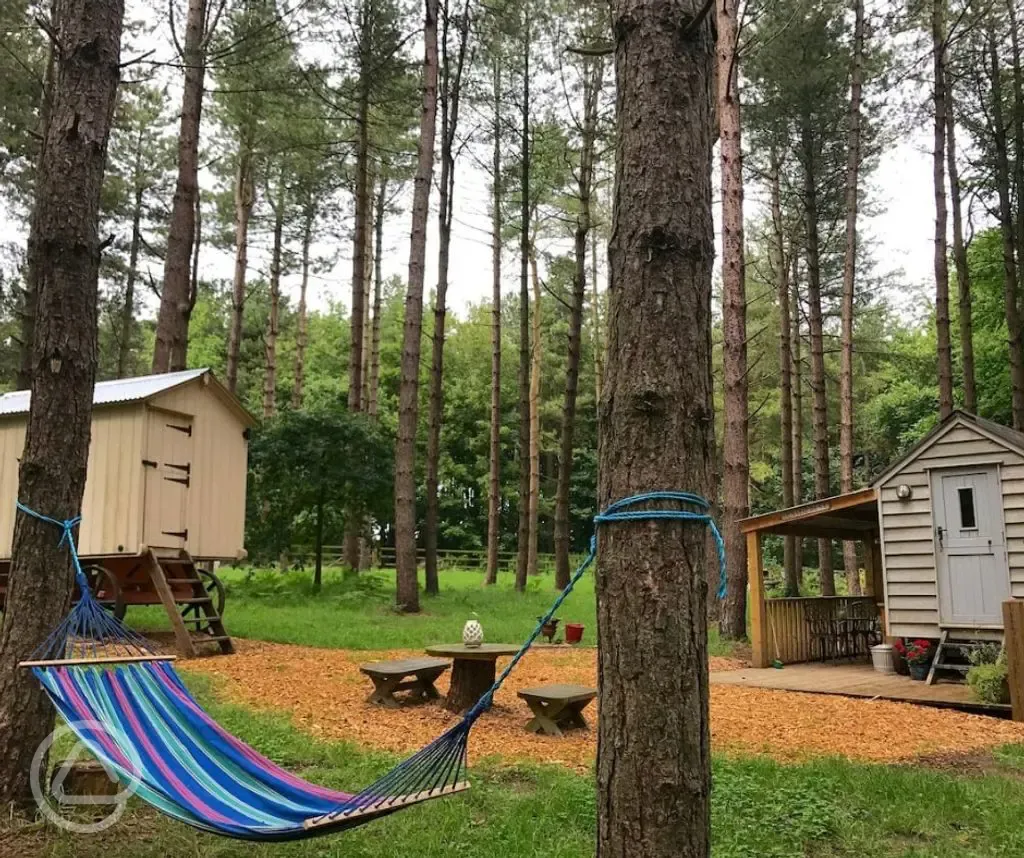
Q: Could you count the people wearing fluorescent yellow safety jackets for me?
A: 0